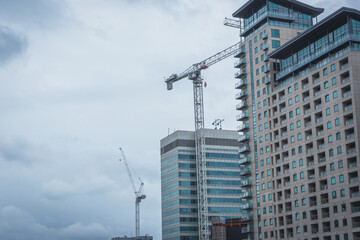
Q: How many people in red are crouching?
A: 0